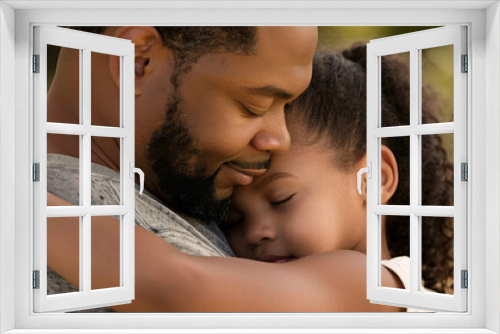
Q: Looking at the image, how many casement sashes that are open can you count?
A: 2